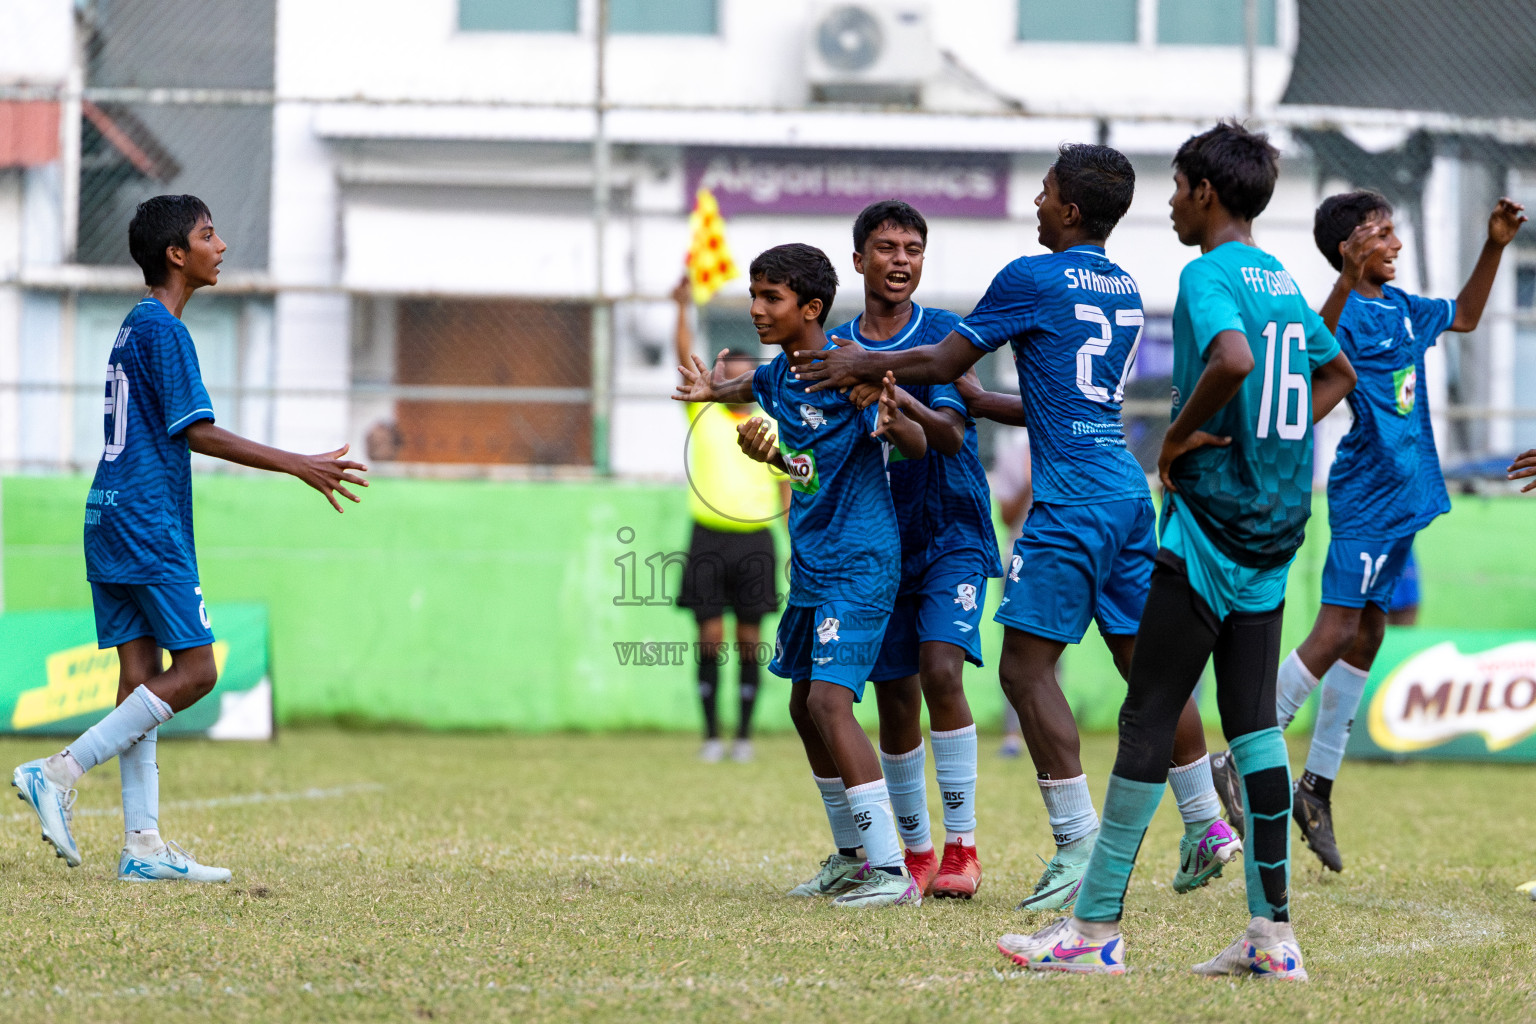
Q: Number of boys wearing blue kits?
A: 5